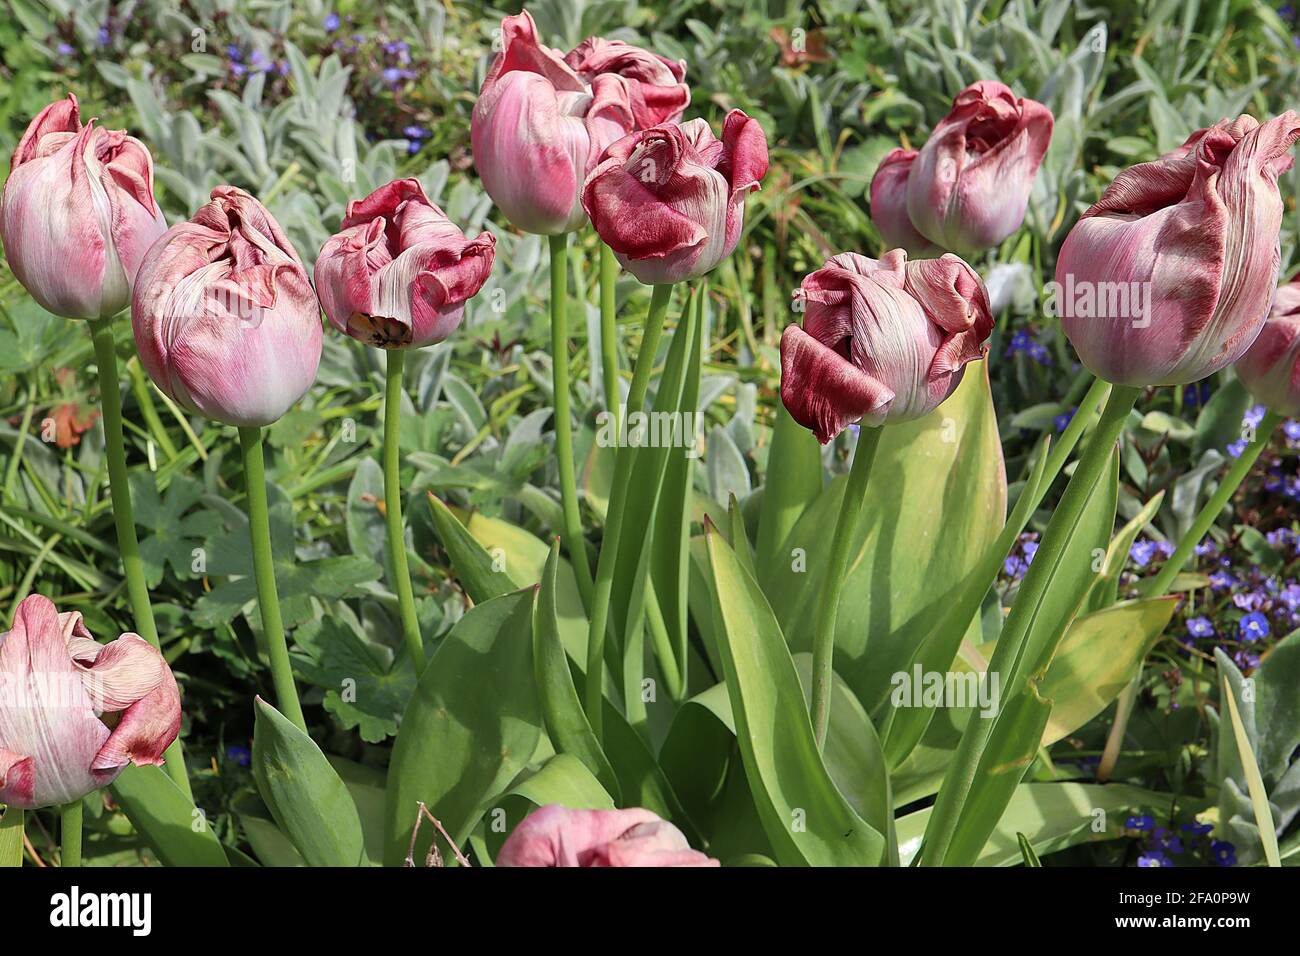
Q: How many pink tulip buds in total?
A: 13